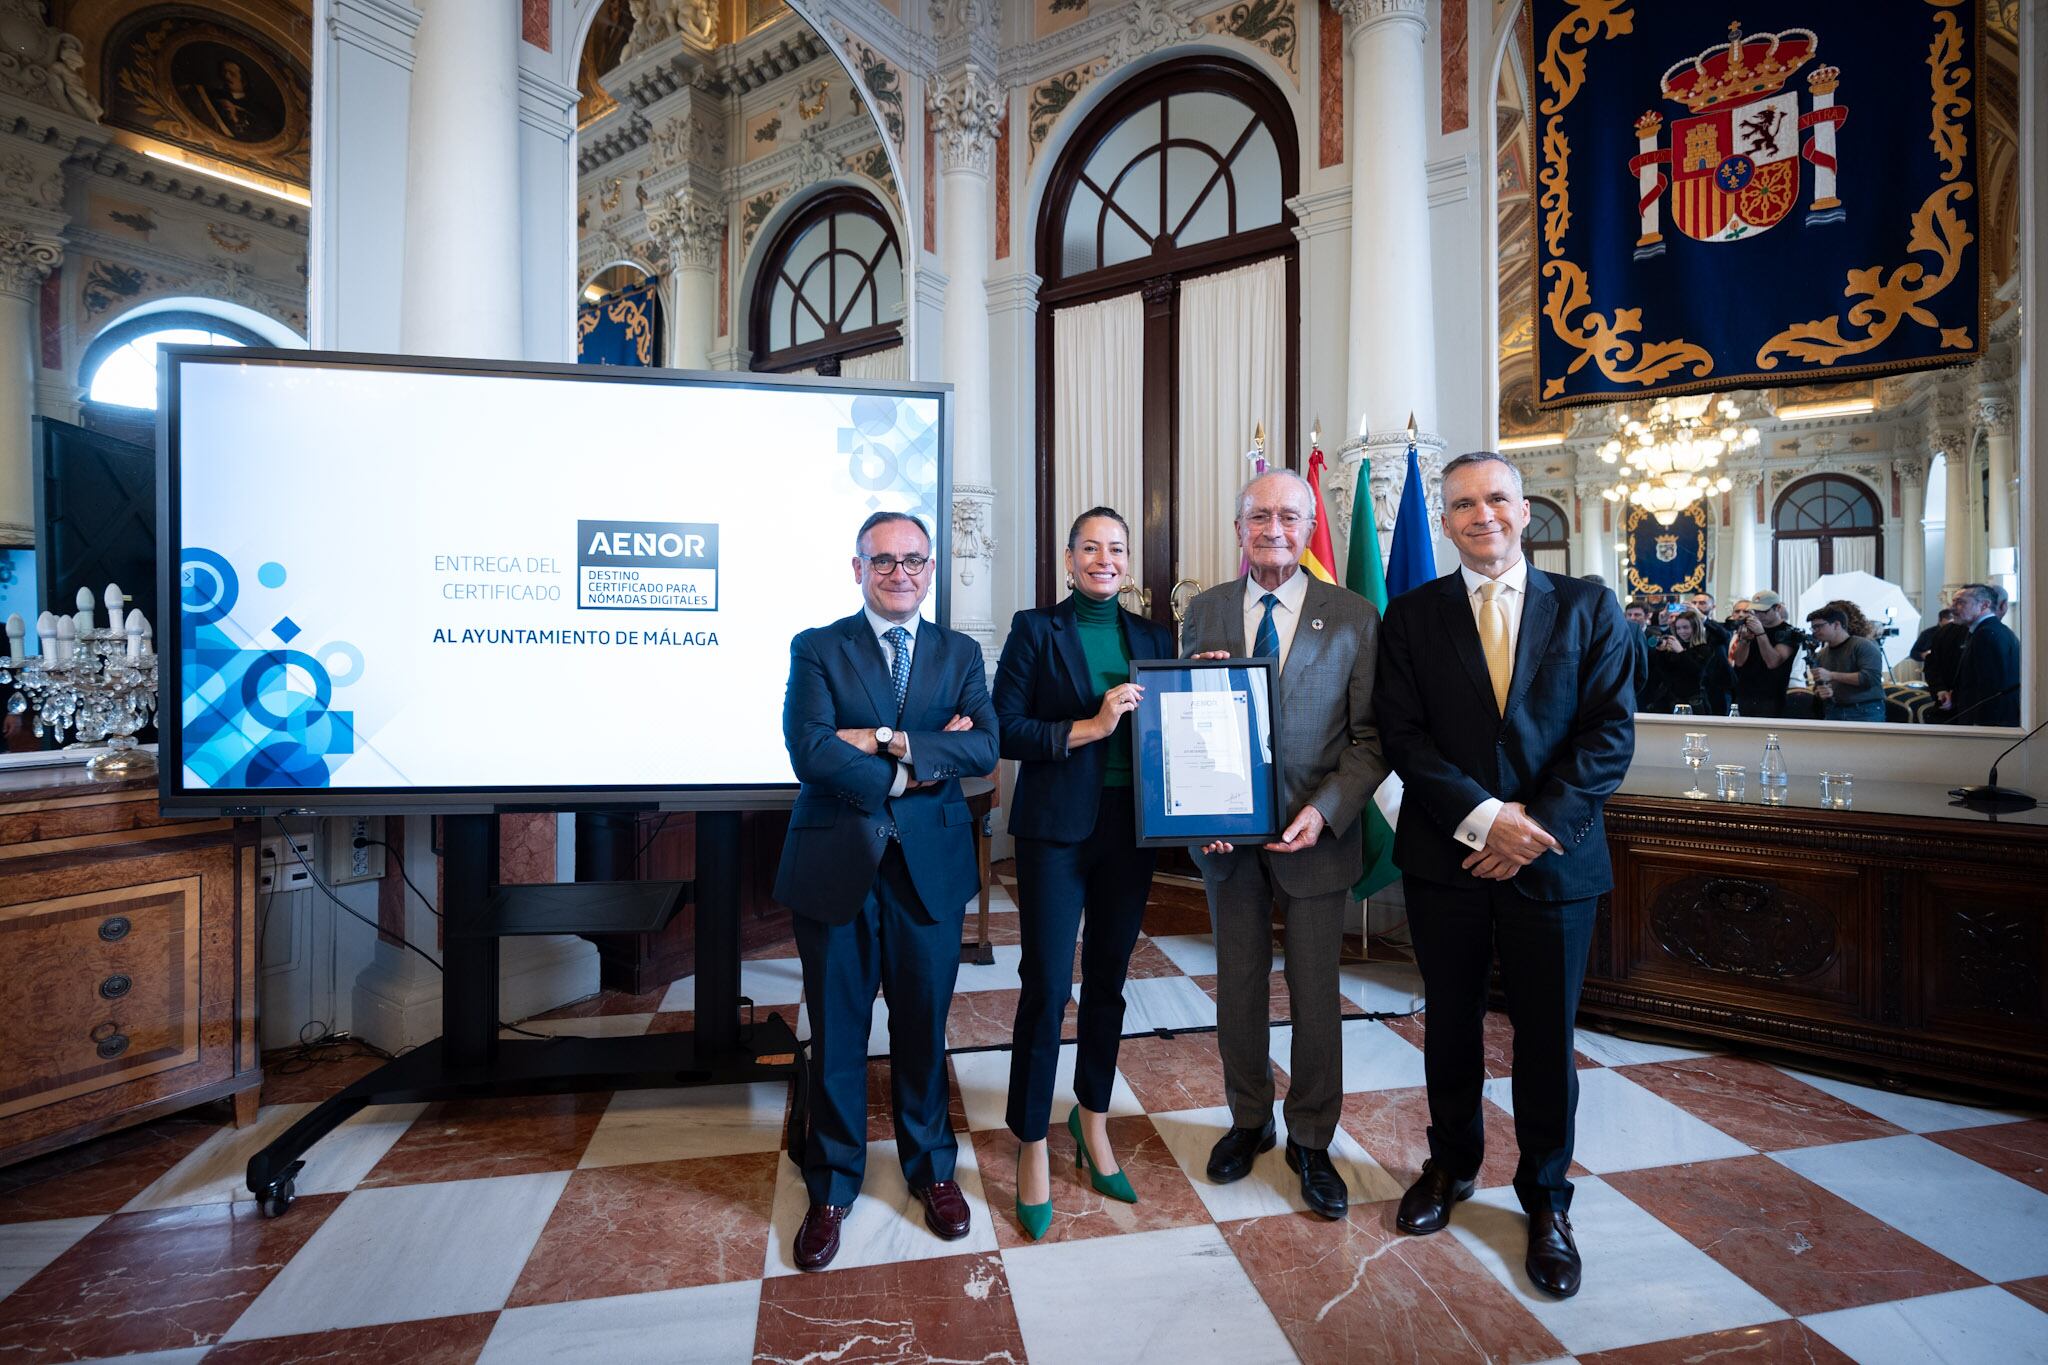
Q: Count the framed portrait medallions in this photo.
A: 1